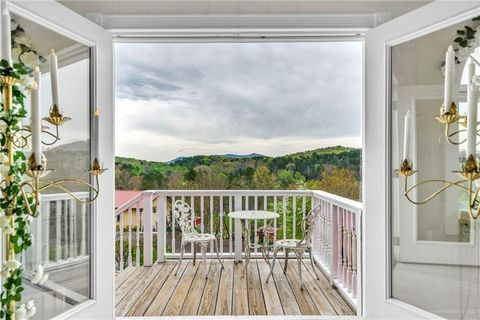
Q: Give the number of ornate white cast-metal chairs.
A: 2